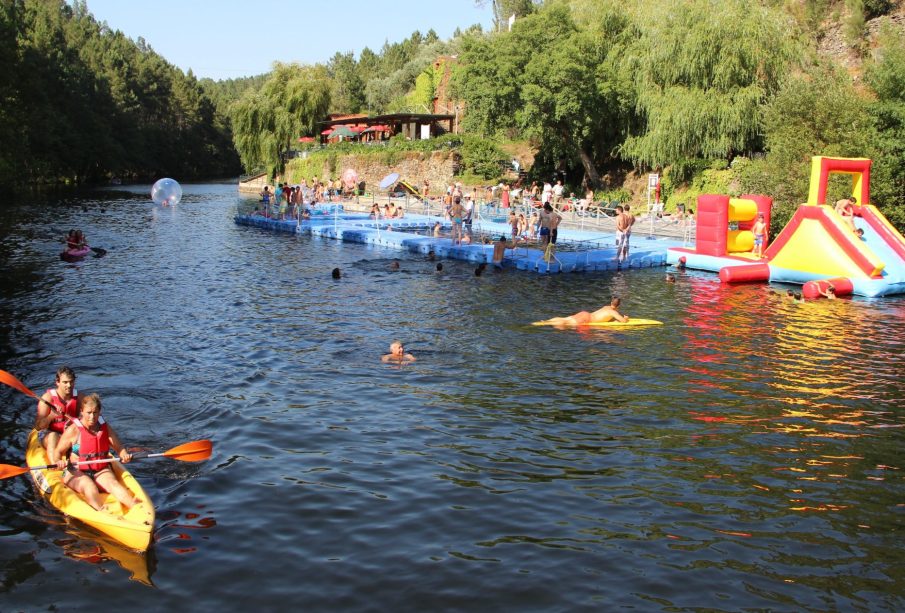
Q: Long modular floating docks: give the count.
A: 1